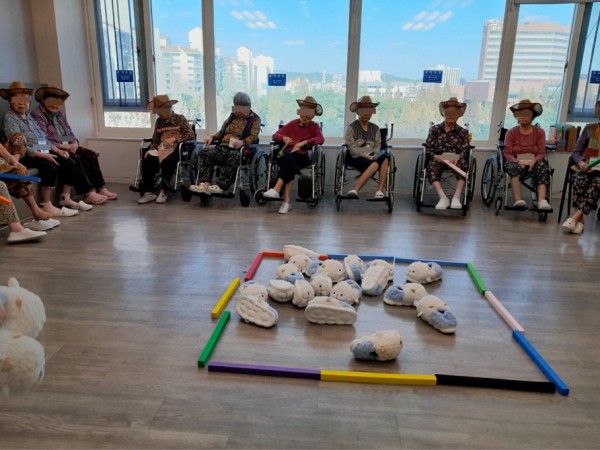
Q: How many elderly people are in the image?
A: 11